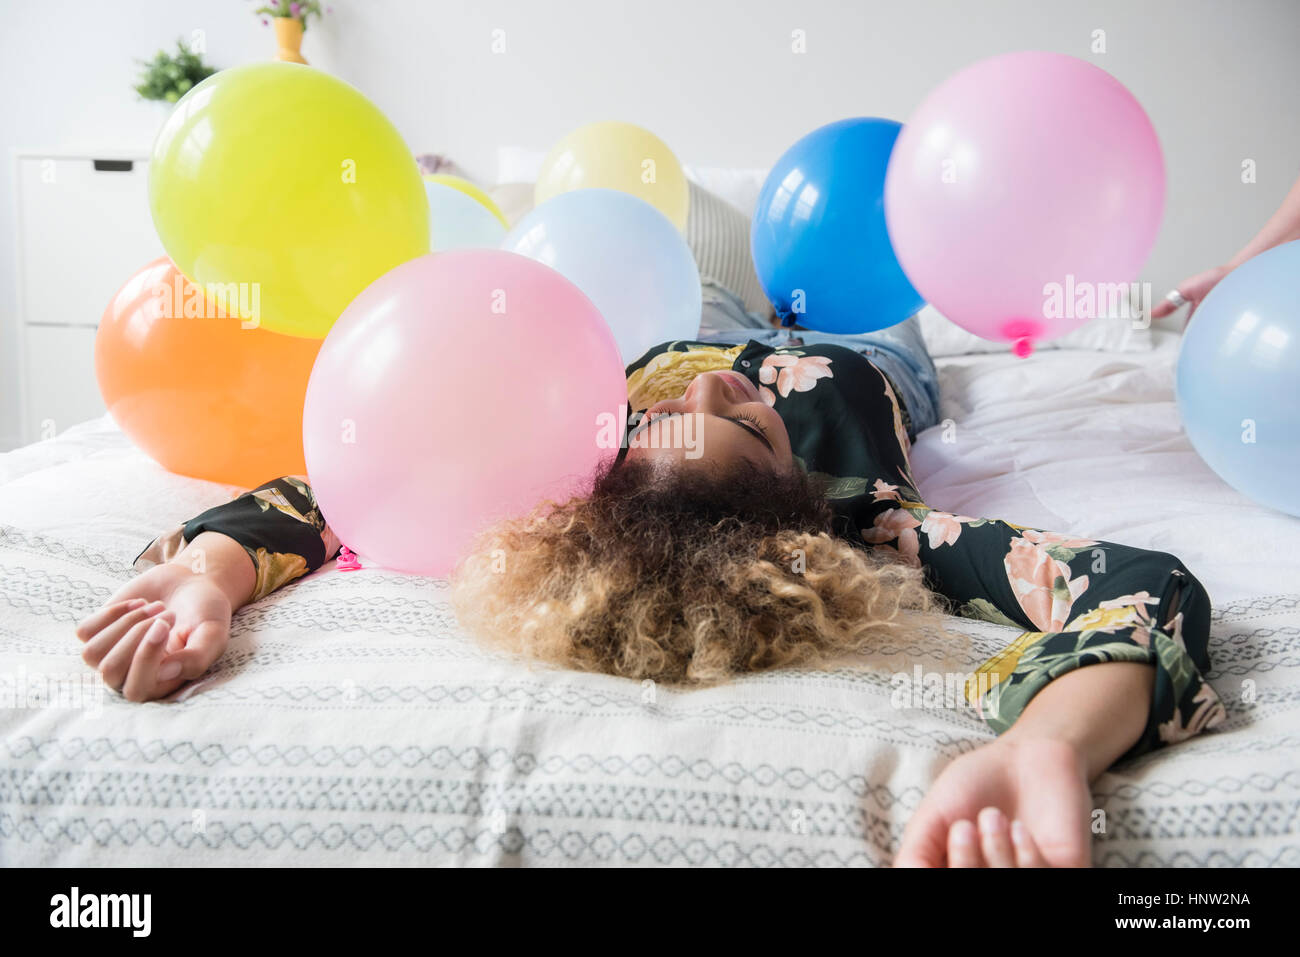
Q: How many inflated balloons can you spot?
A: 10